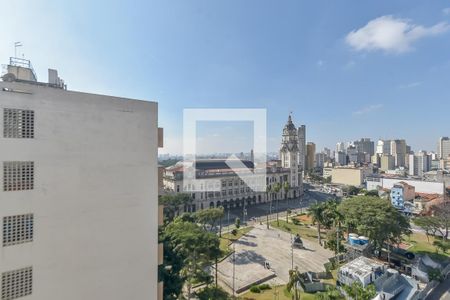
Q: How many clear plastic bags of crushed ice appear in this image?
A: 0